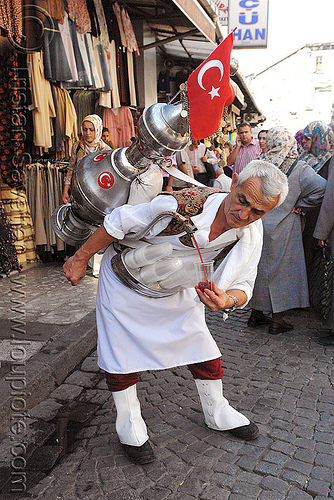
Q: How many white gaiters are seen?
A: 2